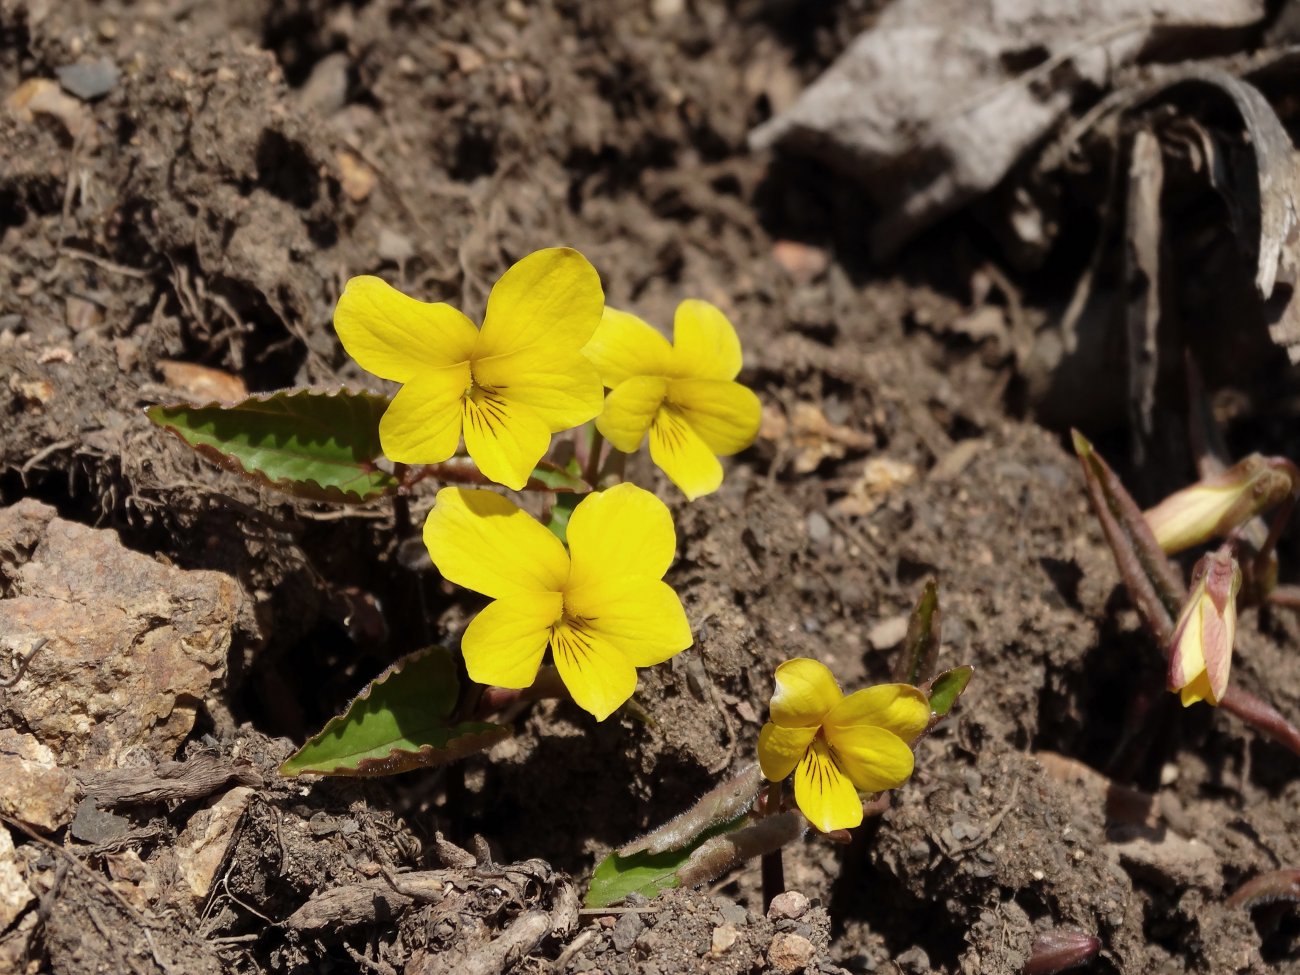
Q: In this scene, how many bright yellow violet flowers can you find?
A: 4